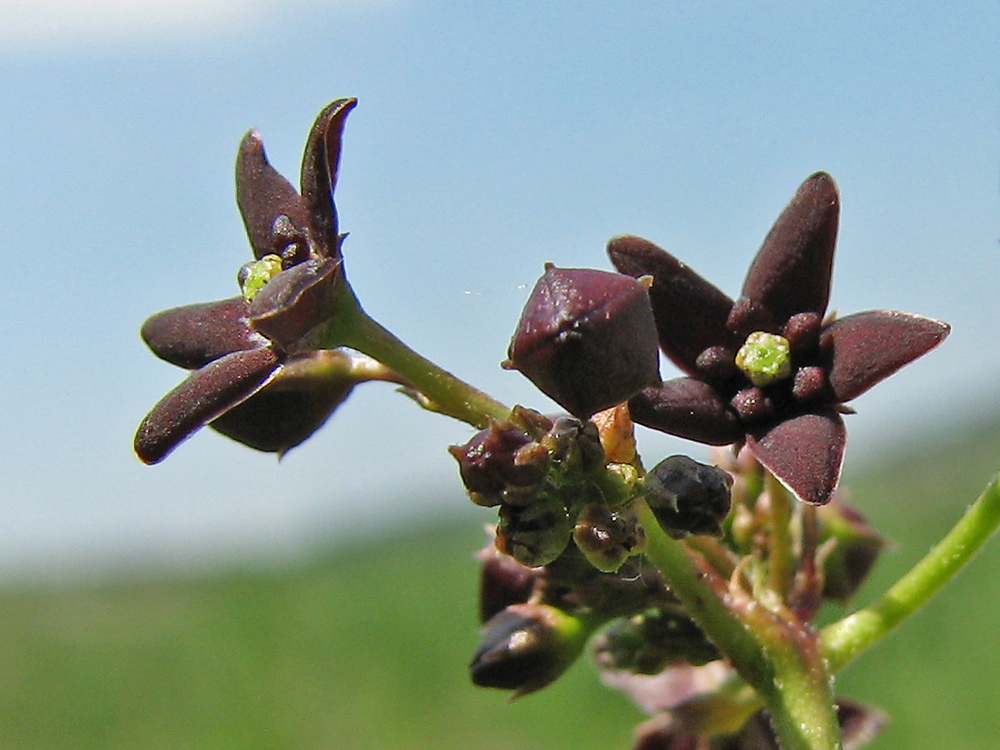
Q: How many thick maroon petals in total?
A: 10